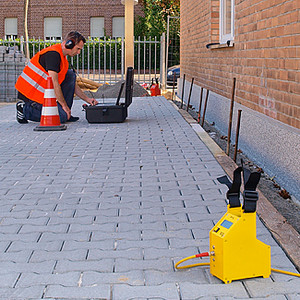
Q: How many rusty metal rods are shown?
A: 7